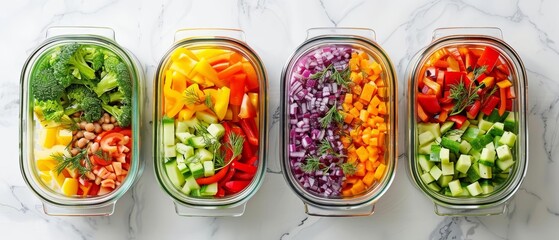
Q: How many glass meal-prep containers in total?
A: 4